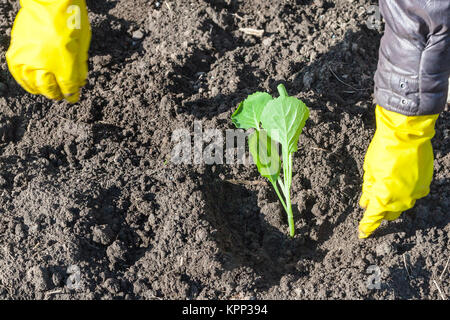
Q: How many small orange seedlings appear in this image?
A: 0